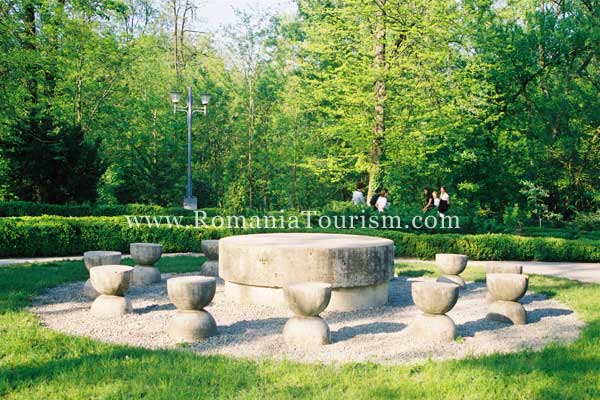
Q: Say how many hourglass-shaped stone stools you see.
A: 10